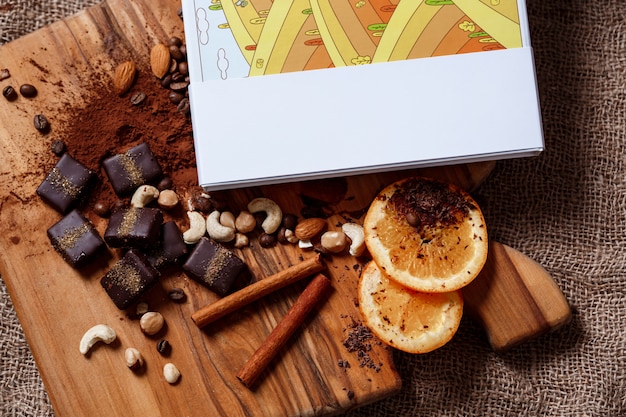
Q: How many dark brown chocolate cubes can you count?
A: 7